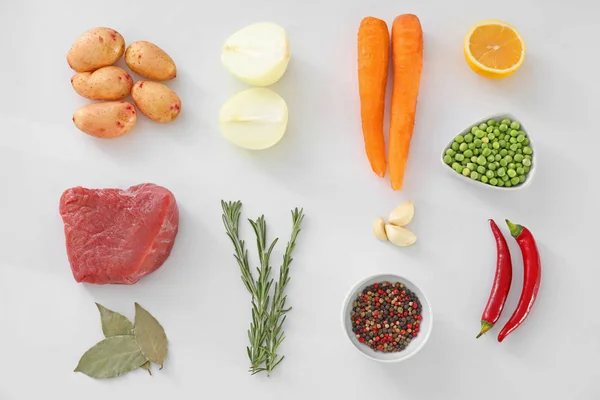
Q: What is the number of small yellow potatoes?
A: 5